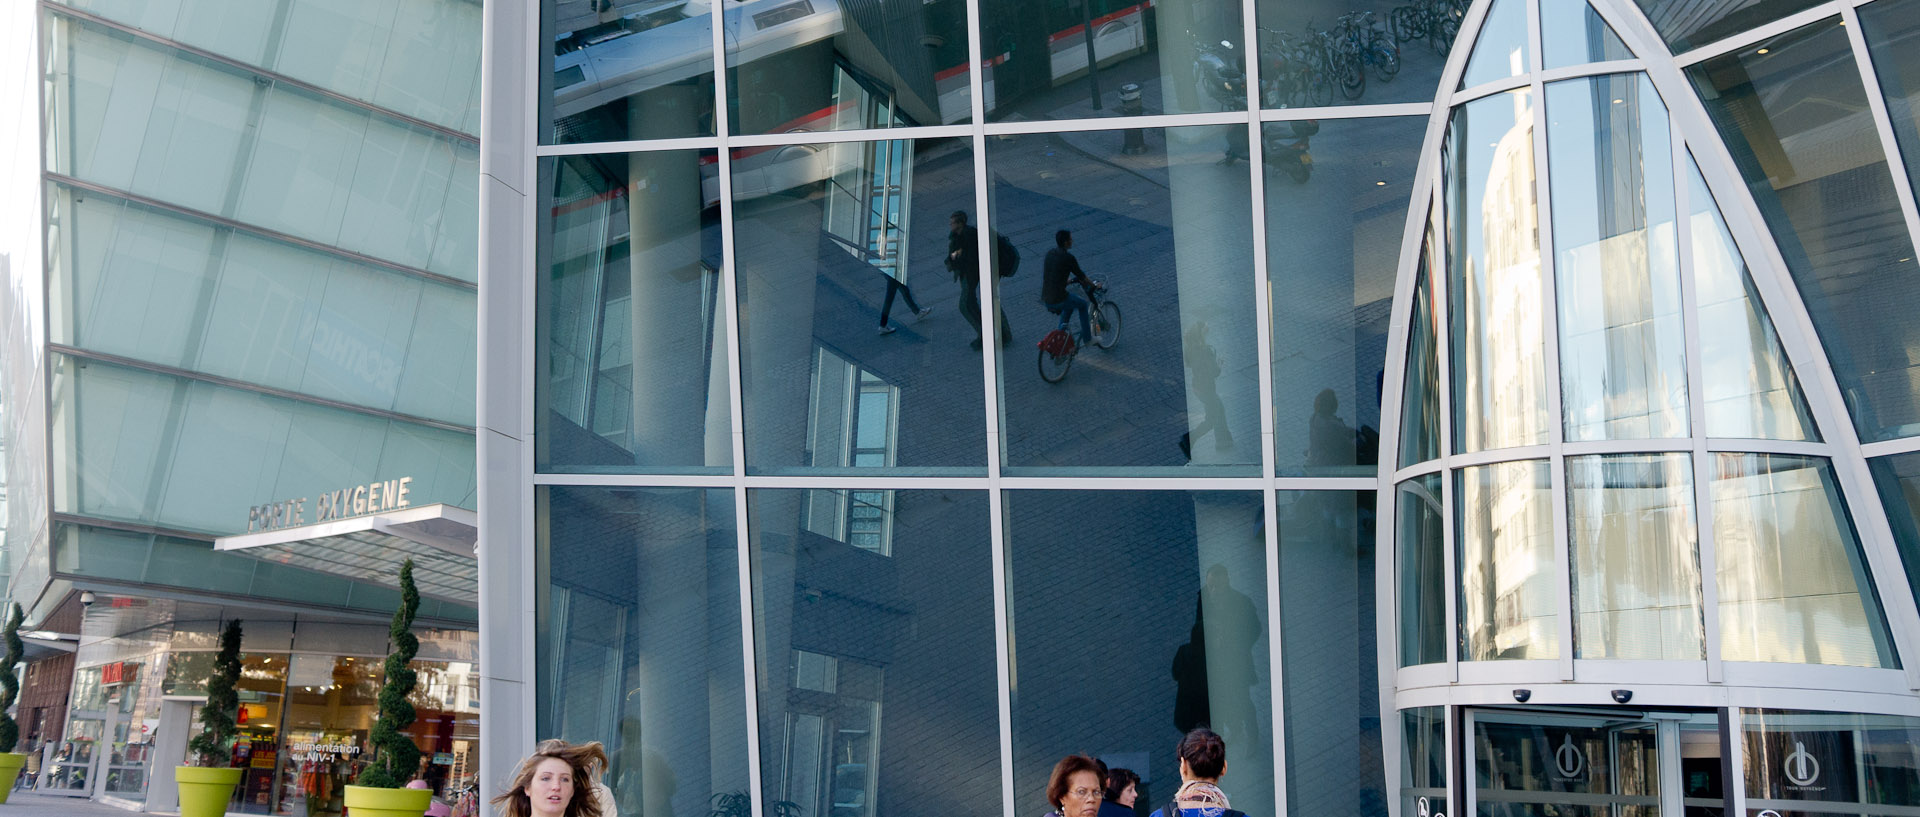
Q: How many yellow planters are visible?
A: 3